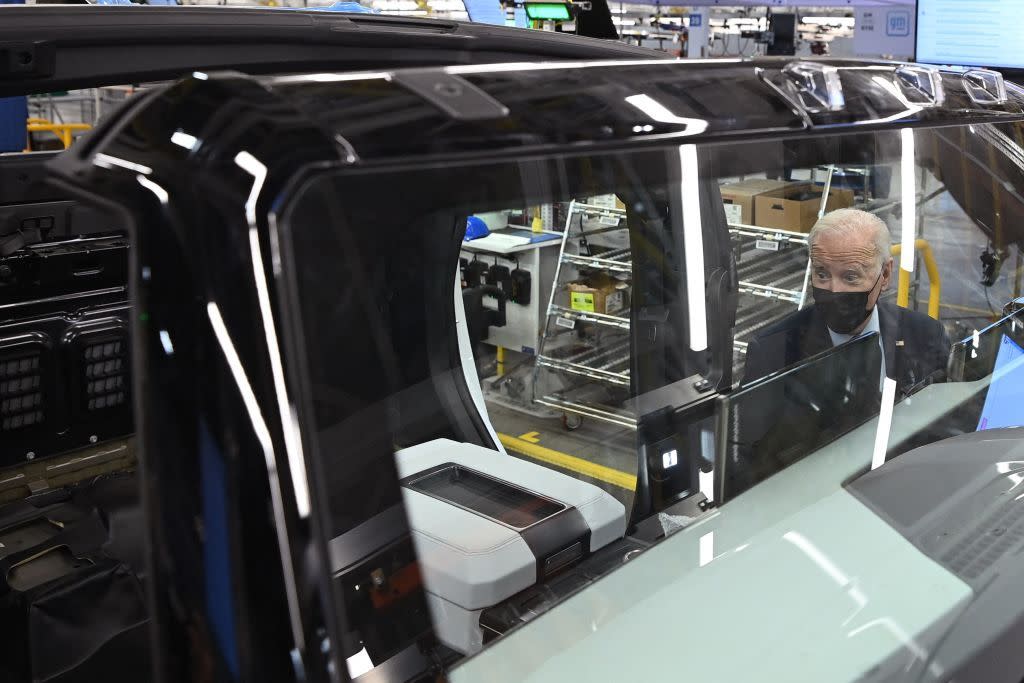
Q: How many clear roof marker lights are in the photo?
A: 3